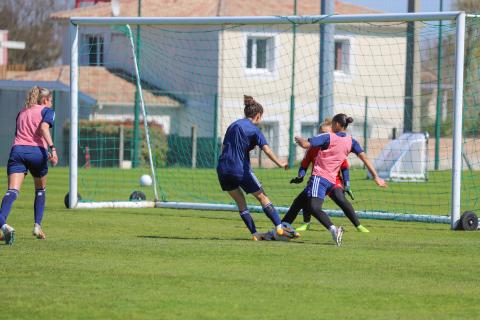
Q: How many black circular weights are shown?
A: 3